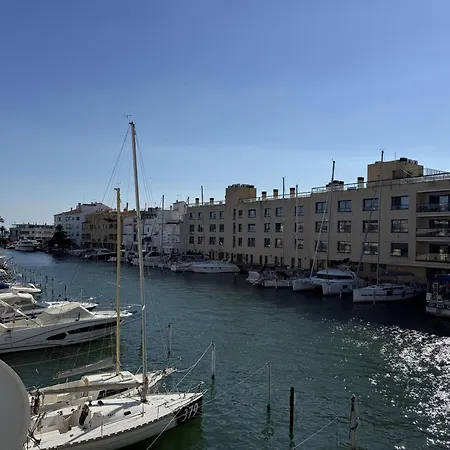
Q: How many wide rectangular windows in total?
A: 12